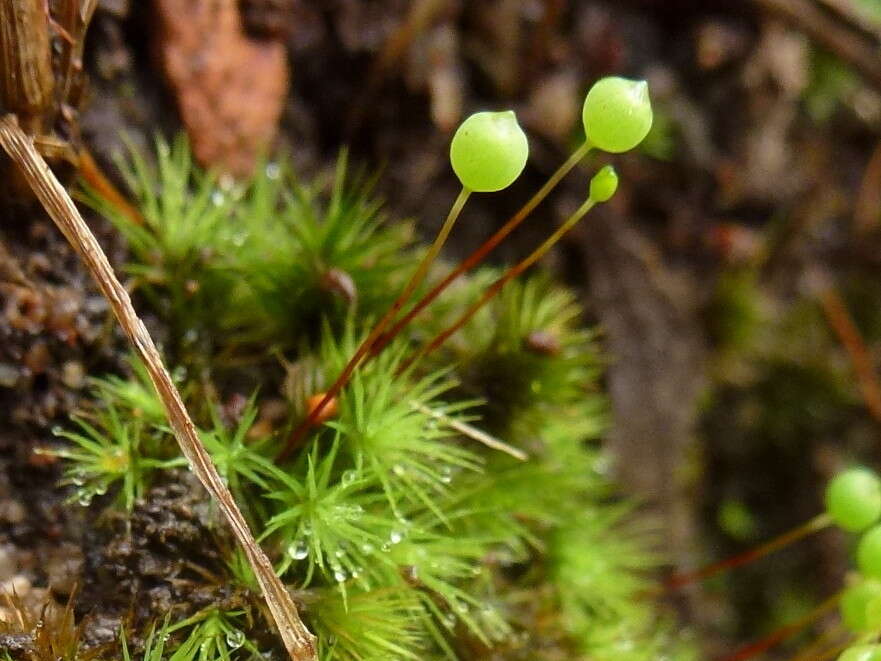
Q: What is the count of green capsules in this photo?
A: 7